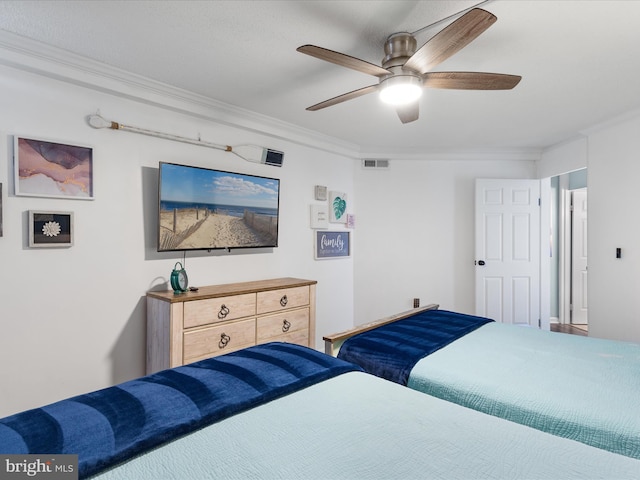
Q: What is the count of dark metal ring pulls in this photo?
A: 4